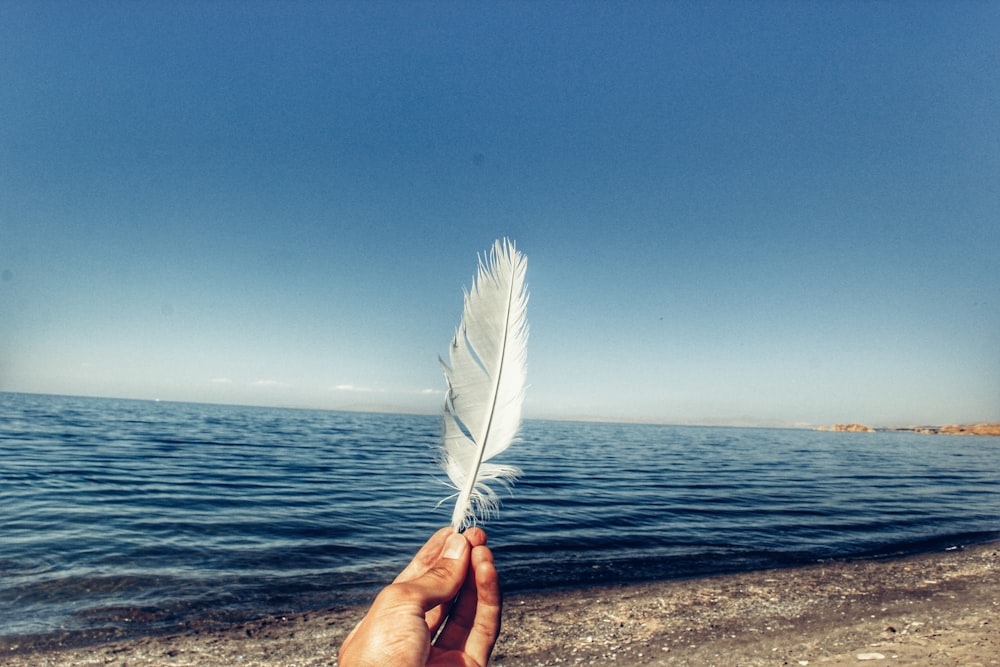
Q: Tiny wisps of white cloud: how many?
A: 4